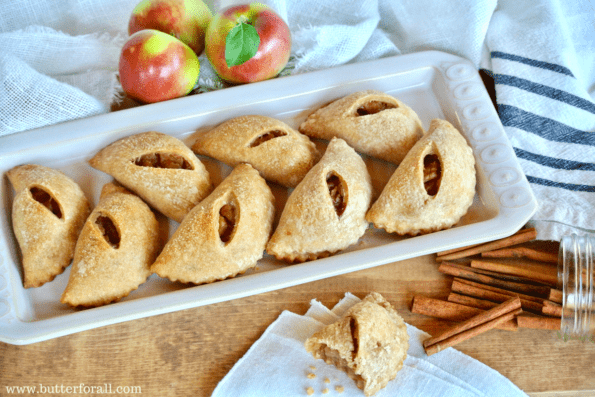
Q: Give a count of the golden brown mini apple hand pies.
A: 9